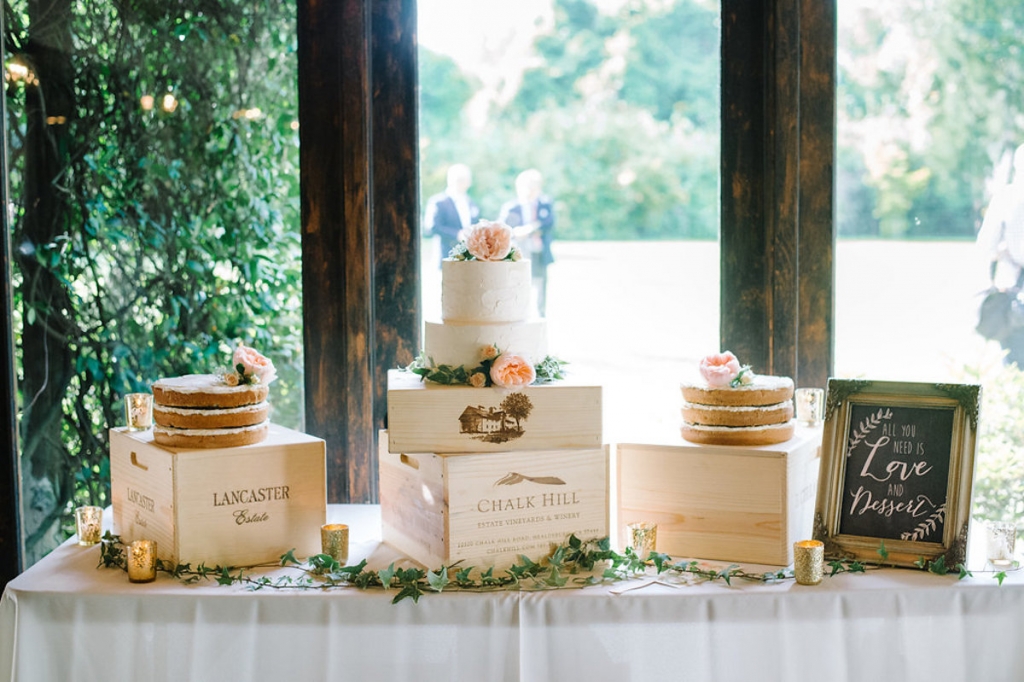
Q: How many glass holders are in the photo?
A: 8